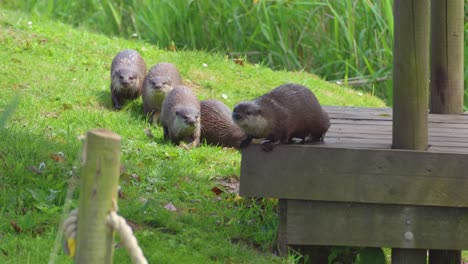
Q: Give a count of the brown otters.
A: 5